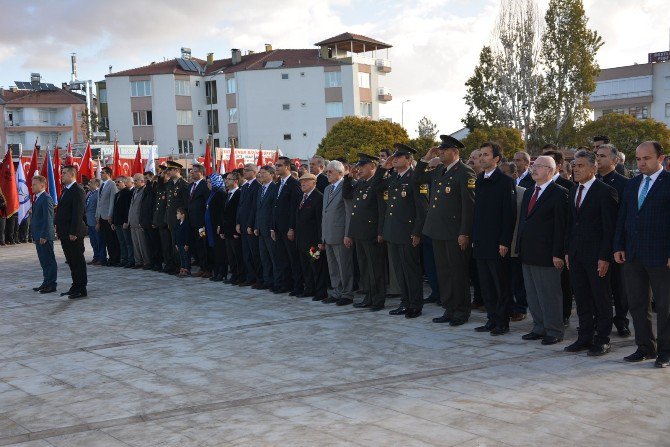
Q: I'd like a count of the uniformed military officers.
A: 5